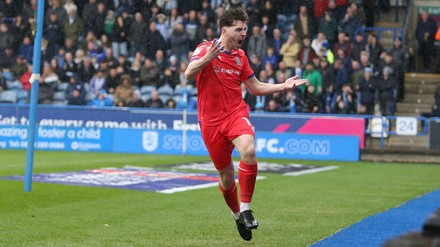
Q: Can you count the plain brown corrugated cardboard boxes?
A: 0